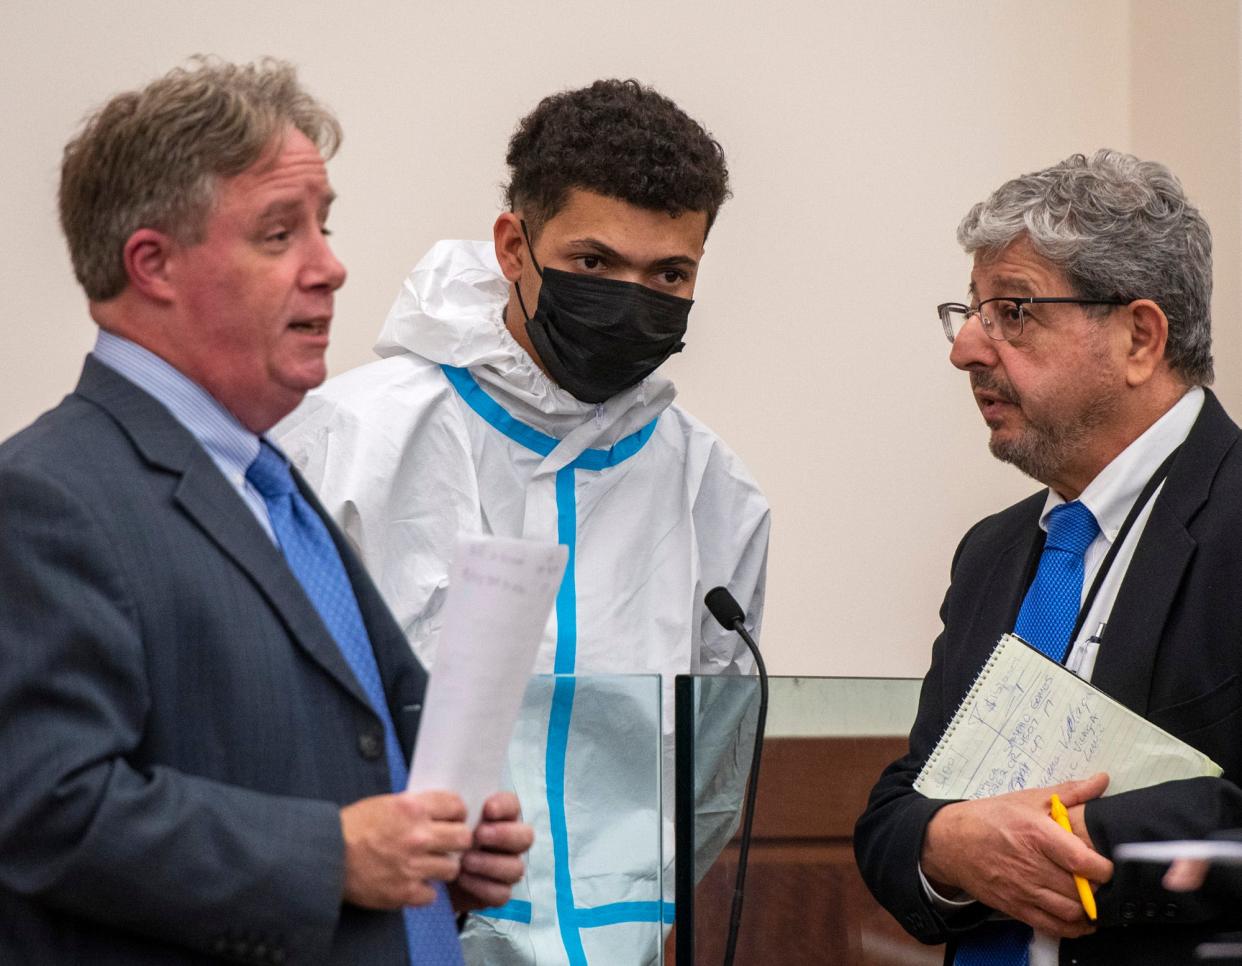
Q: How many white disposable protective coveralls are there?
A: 1